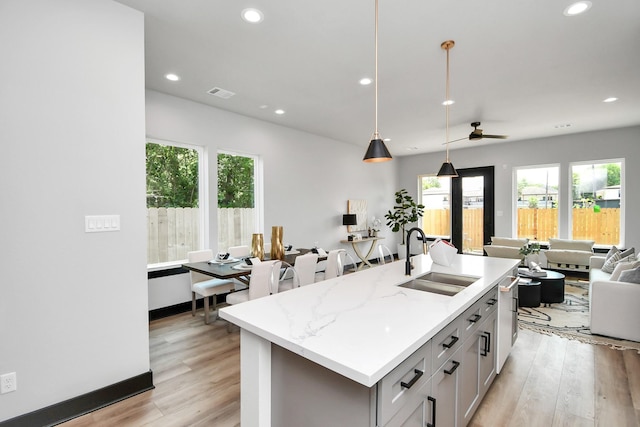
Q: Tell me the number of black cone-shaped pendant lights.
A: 2